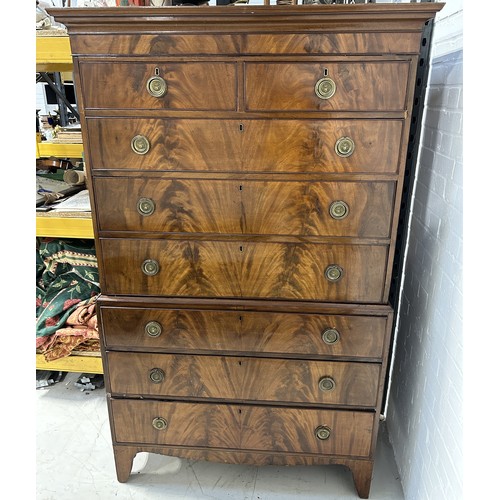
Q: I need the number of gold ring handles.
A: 14